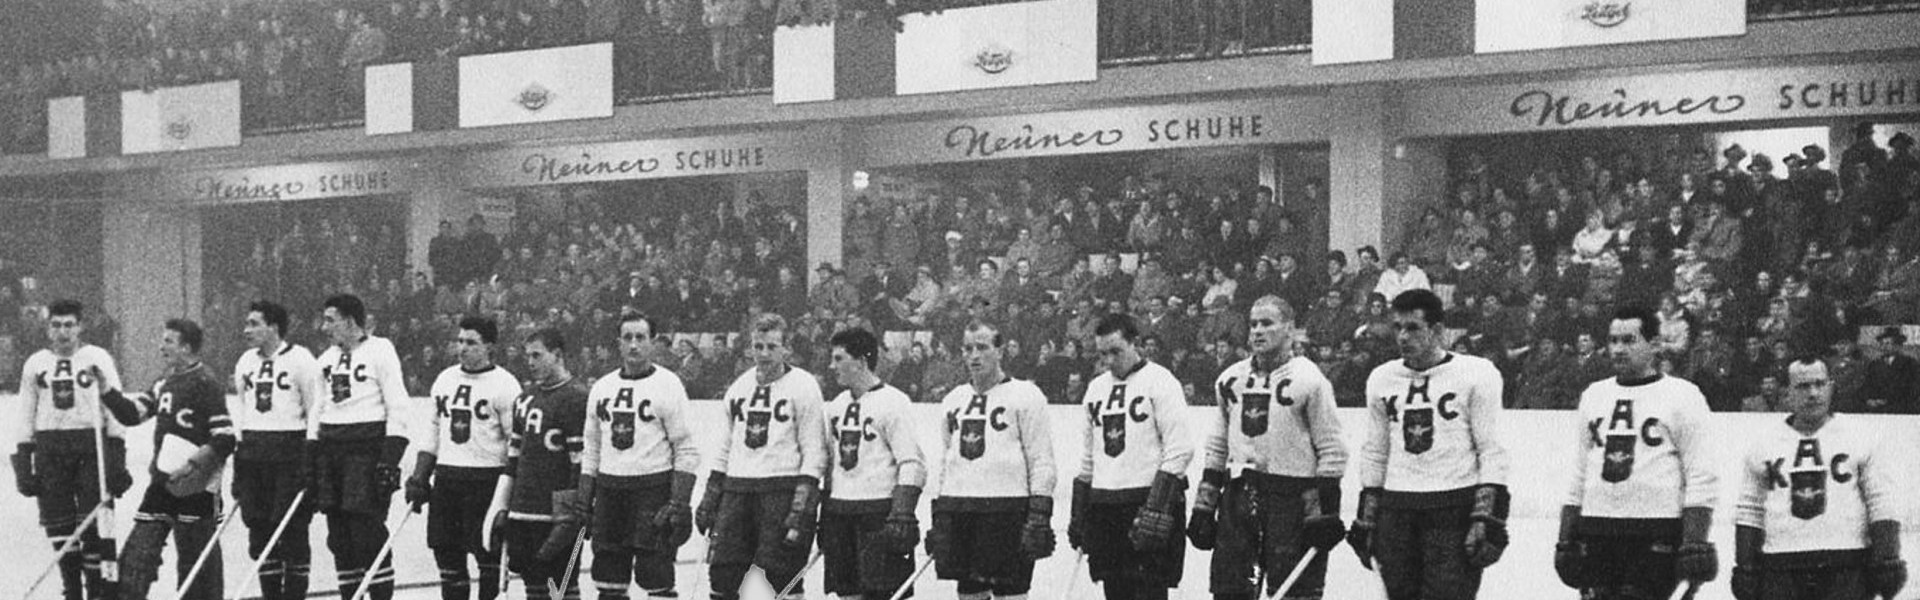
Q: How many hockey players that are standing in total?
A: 15